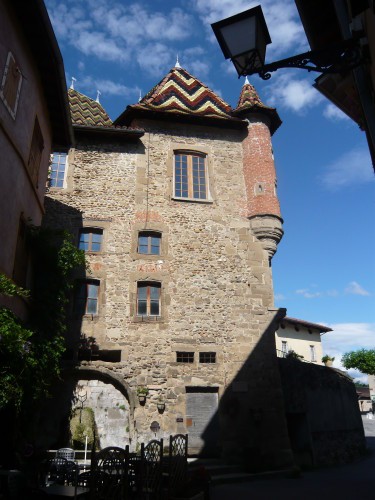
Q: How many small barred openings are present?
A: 2